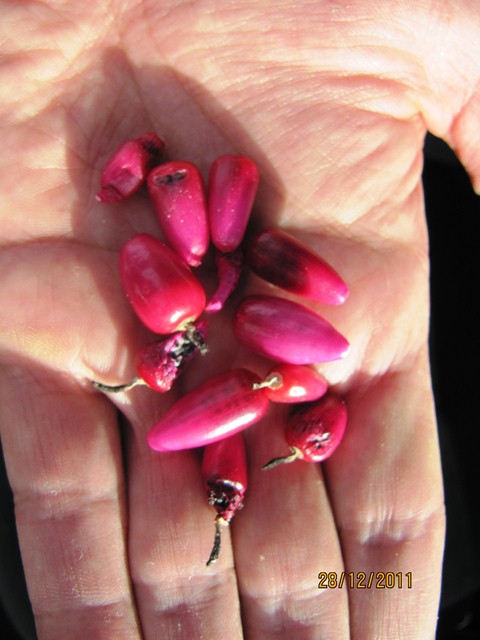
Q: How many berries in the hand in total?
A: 12